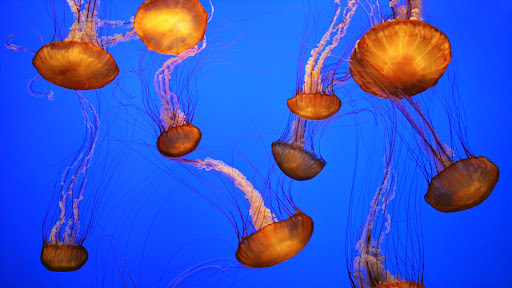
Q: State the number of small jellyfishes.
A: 4